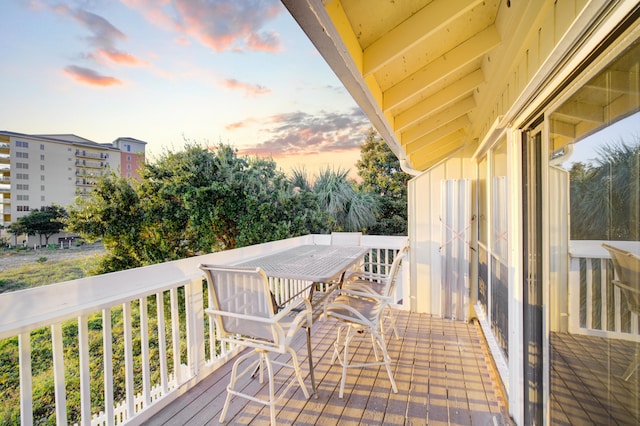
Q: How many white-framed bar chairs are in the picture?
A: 4